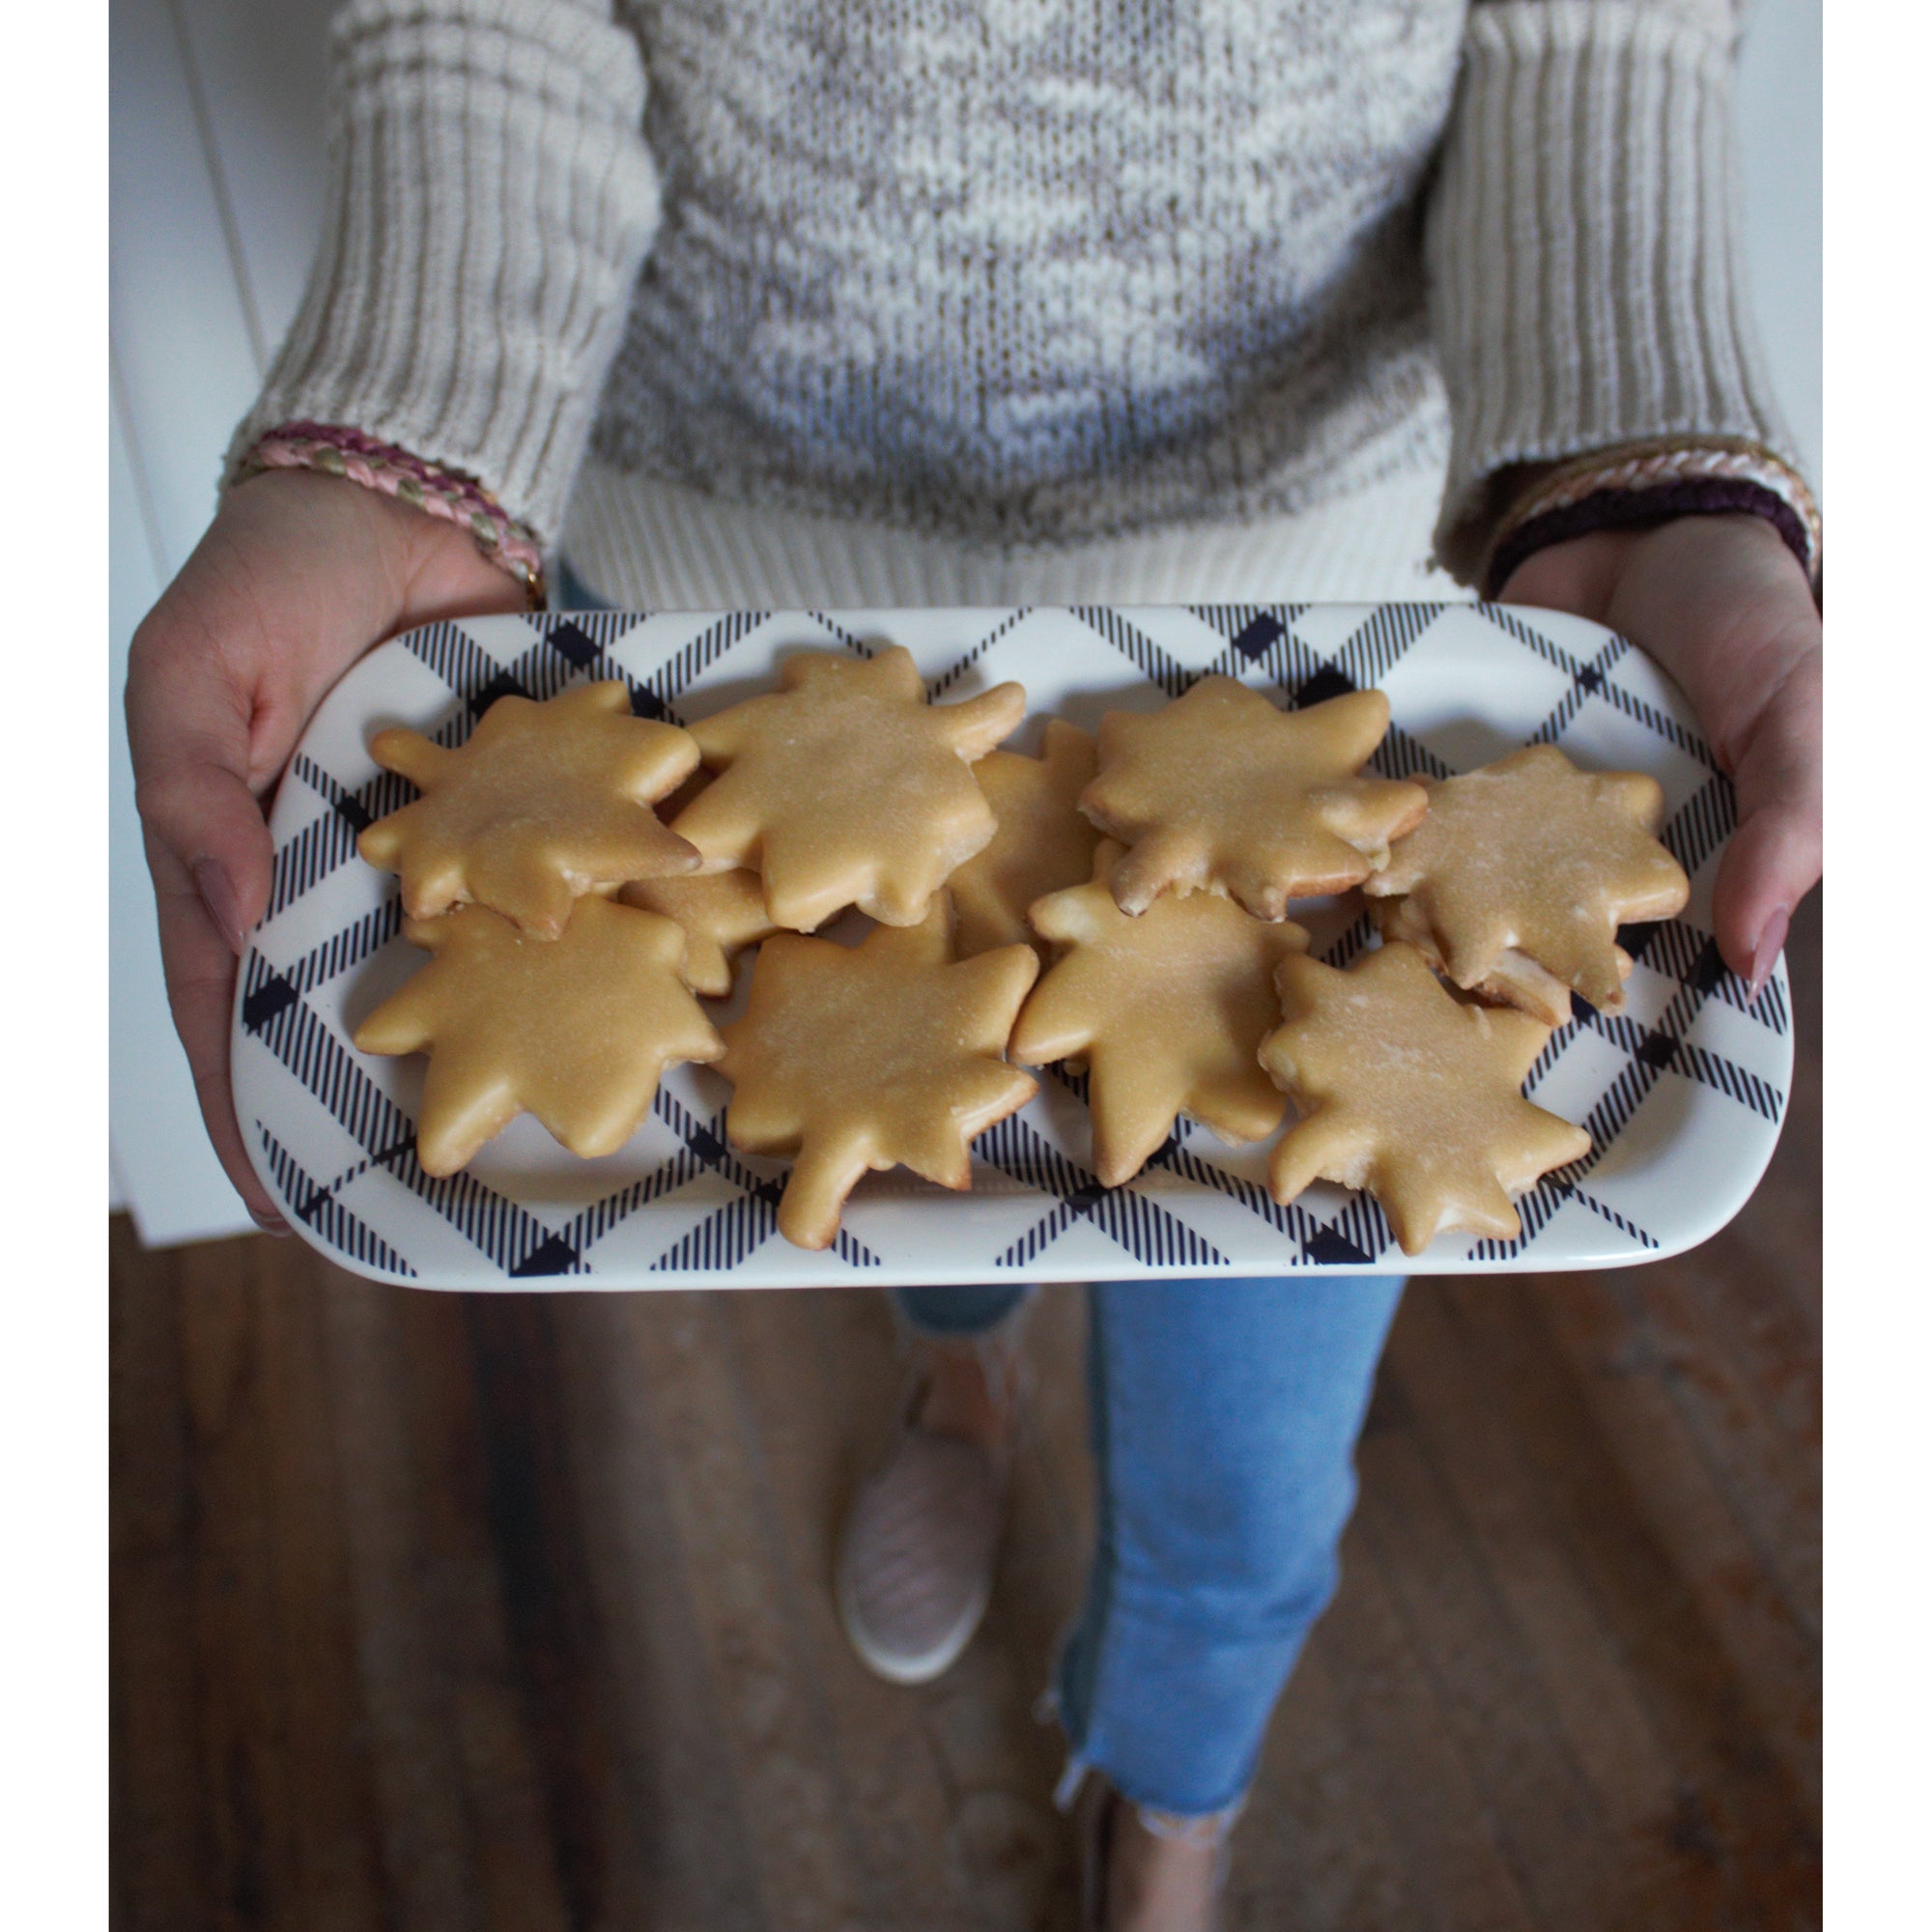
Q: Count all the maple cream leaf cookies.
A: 11